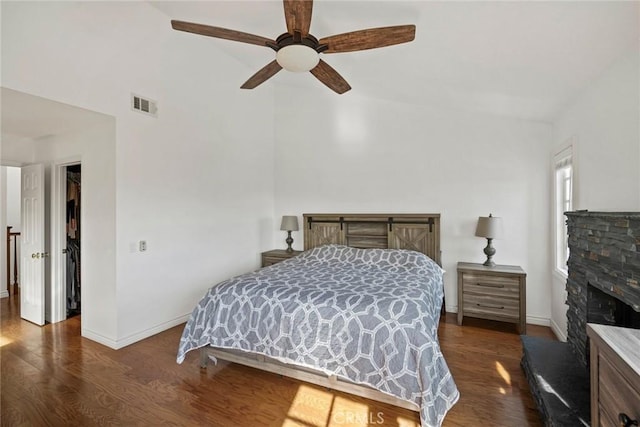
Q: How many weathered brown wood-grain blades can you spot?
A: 5